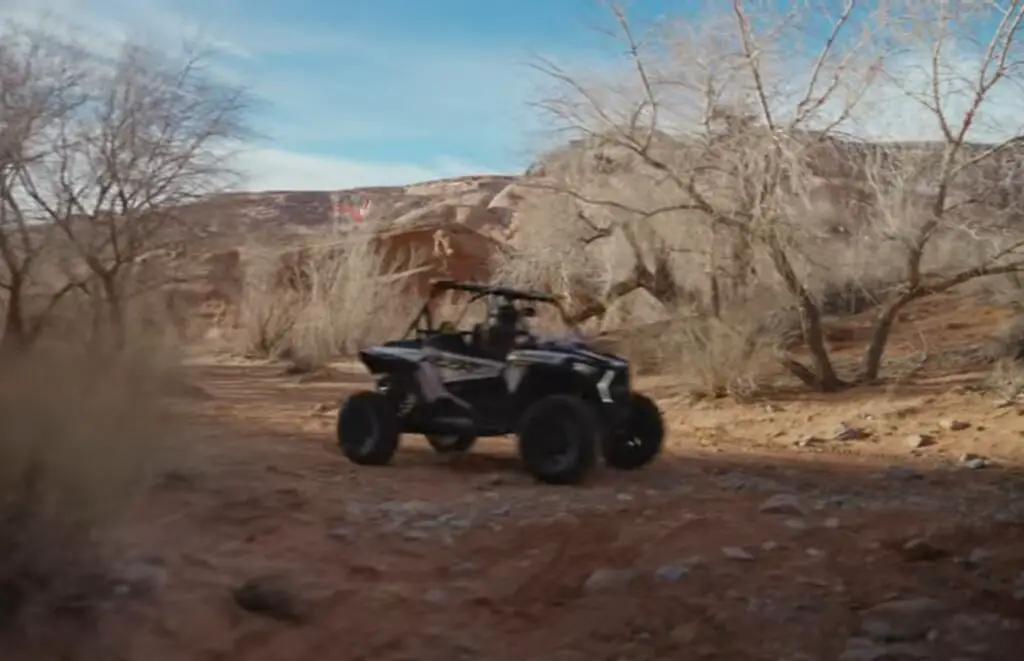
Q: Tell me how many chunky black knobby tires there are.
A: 4